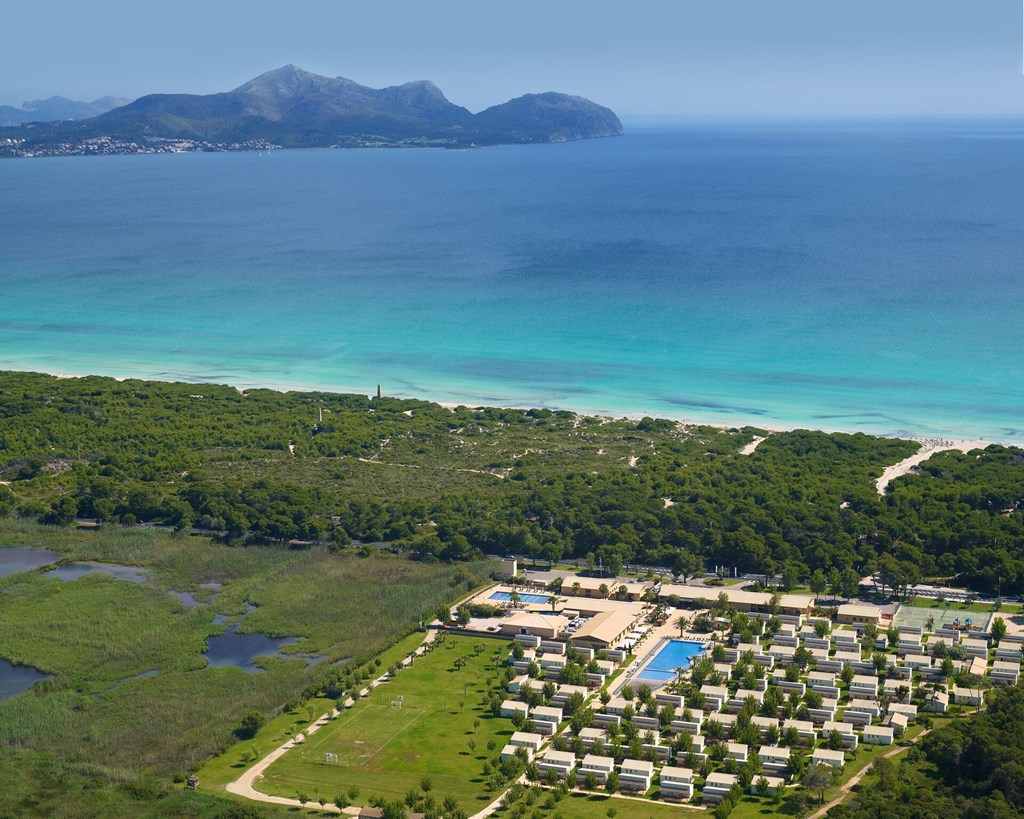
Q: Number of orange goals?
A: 0